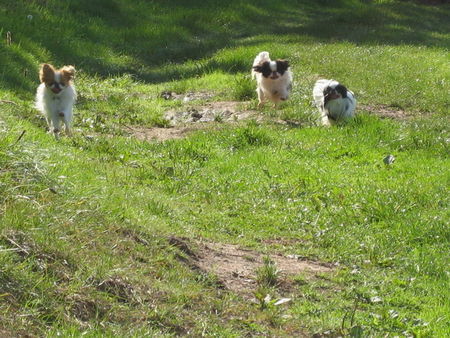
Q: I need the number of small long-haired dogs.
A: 3